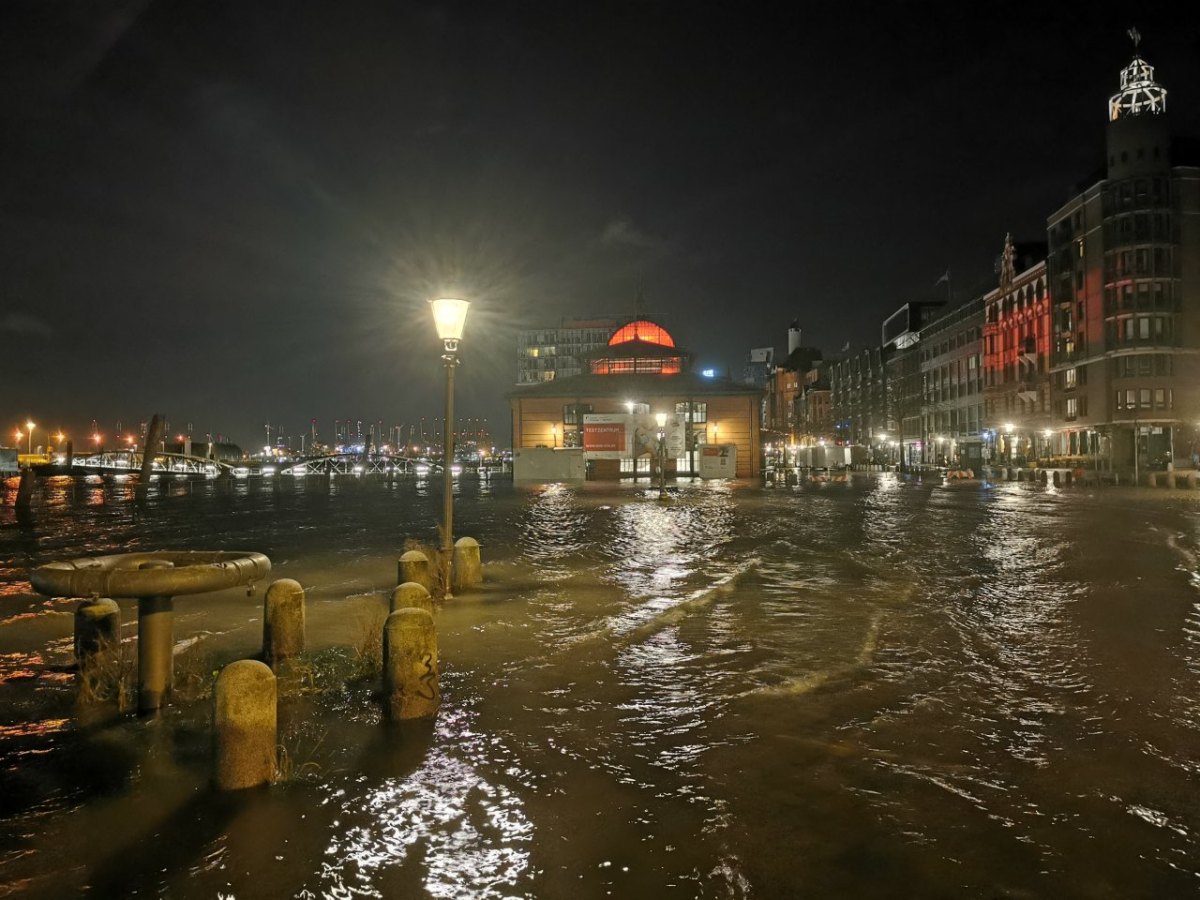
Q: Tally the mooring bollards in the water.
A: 7